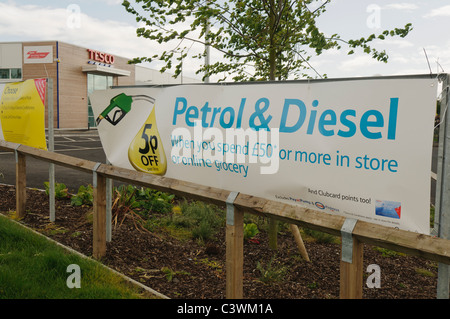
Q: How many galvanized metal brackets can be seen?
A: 4